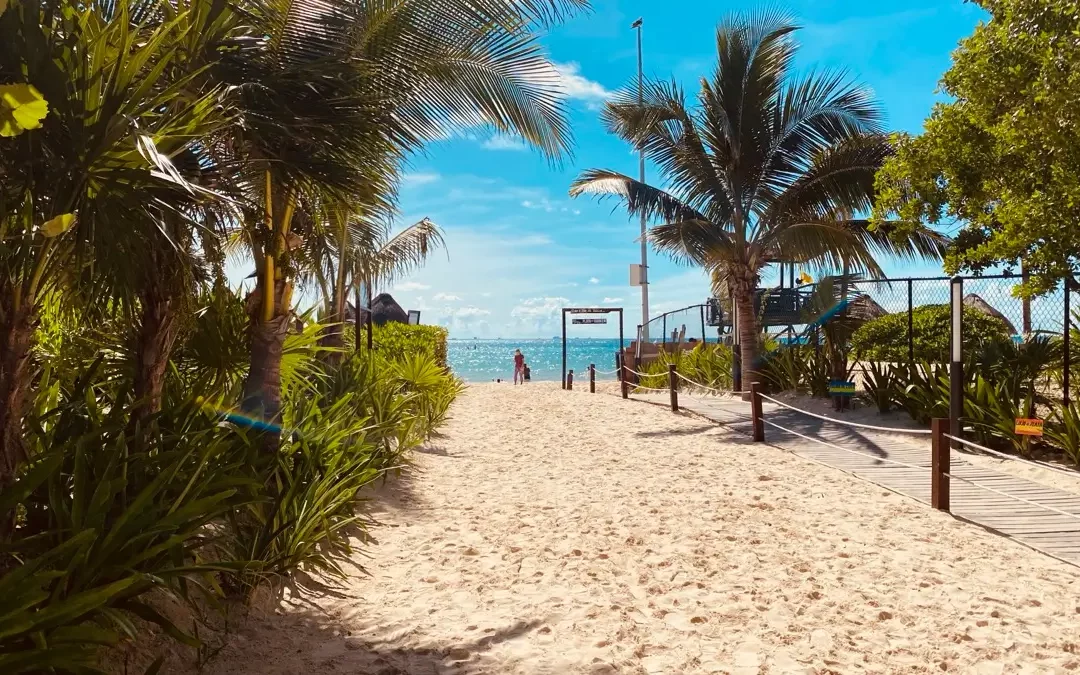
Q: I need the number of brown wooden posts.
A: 6